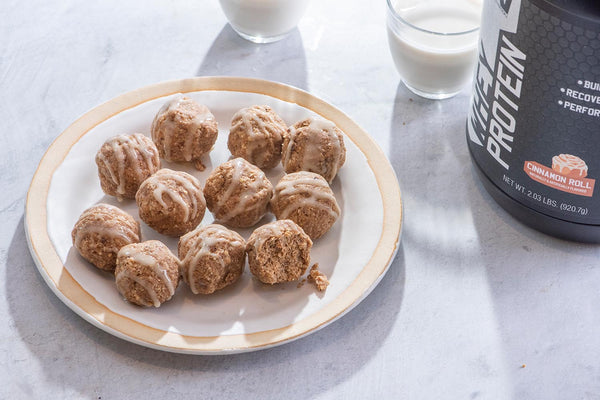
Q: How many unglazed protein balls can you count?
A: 0